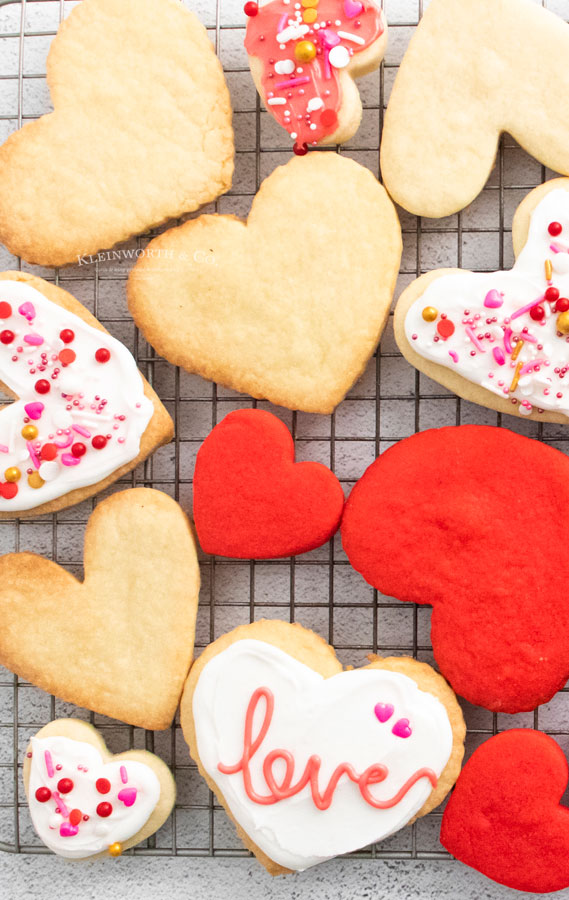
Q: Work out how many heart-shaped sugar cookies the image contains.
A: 12